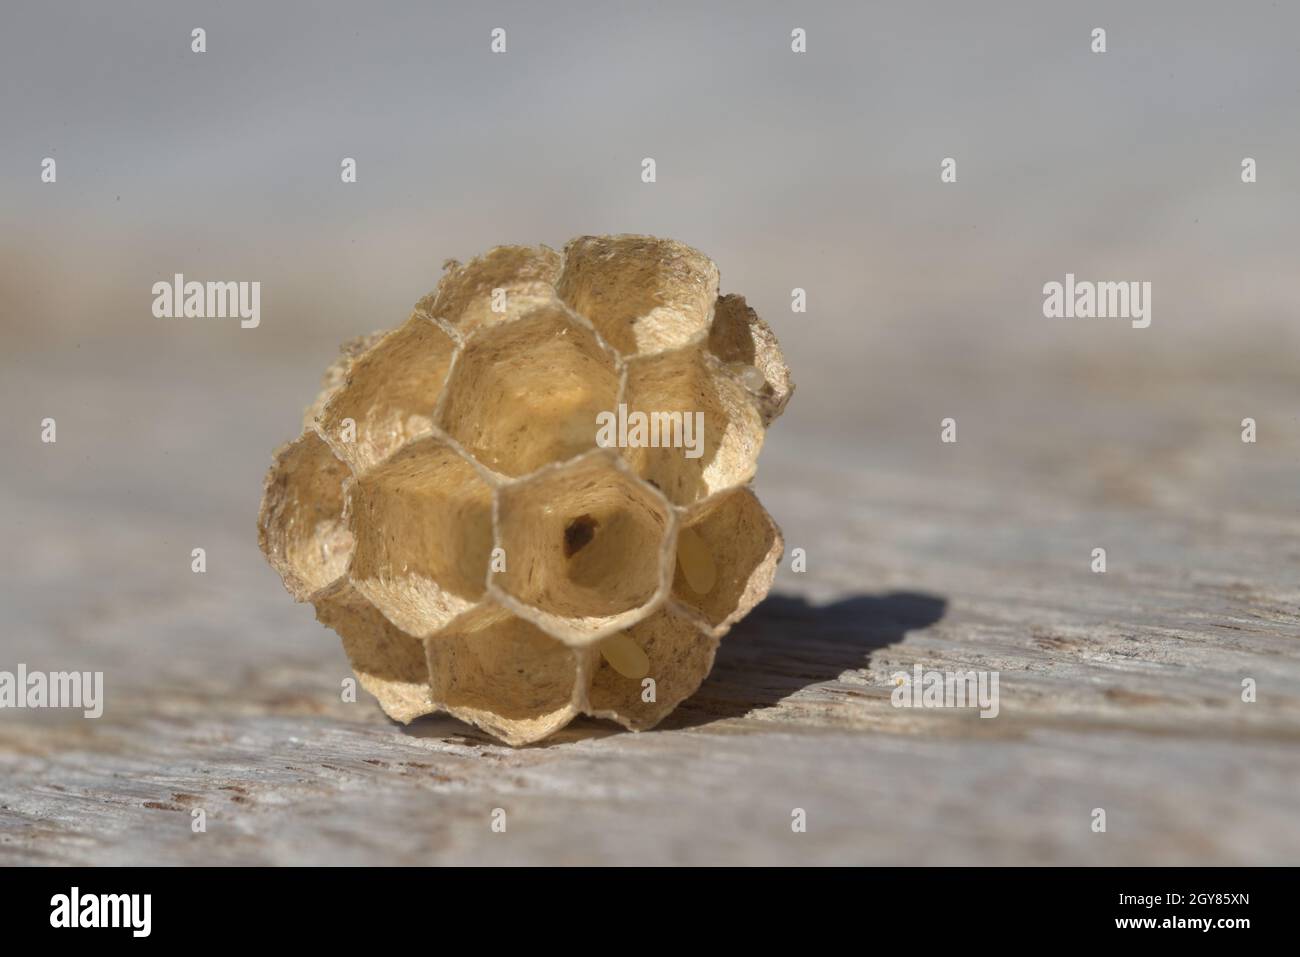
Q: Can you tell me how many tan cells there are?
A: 13